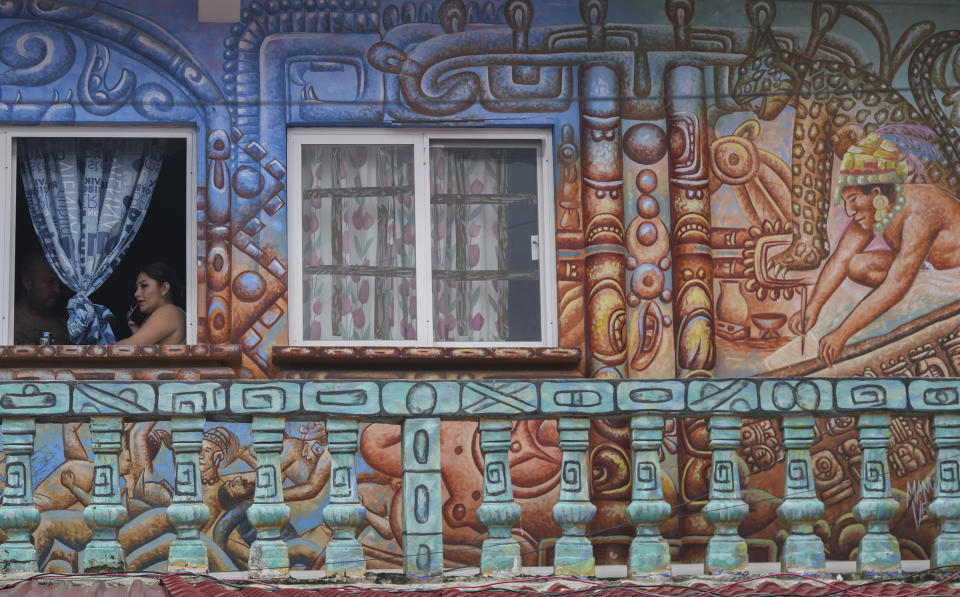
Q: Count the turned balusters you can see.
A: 12